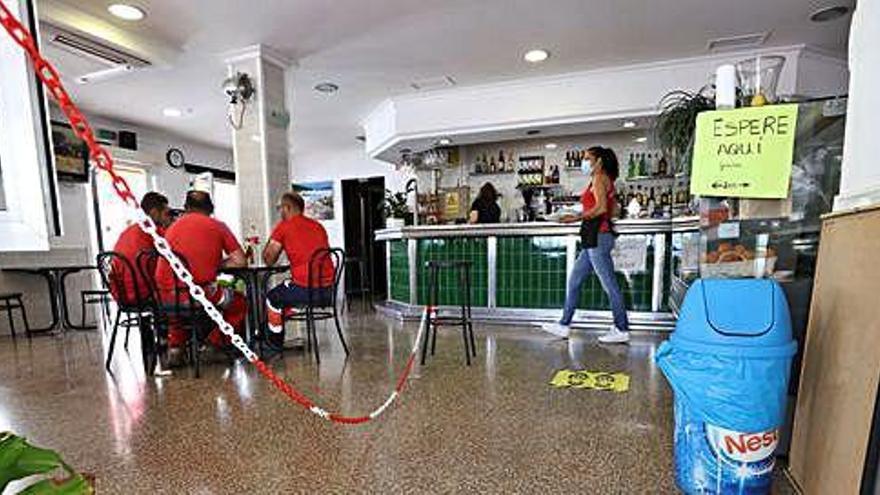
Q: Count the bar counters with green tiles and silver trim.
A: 1